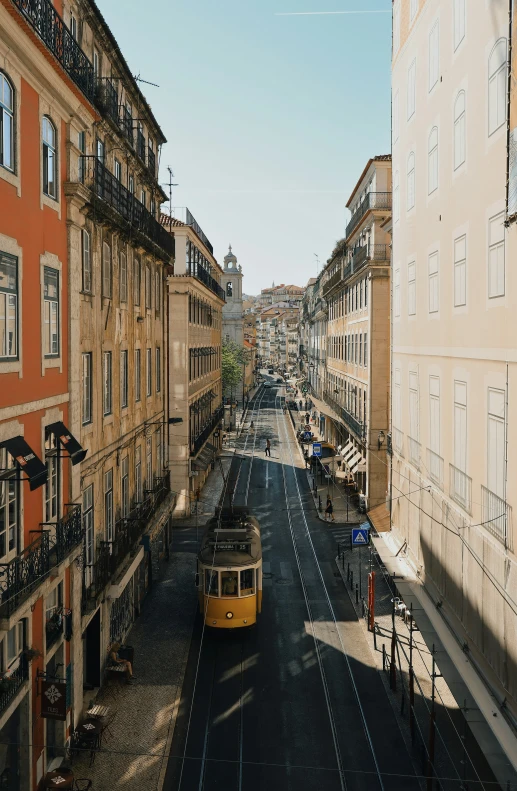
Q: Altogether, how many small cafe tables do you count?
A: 2